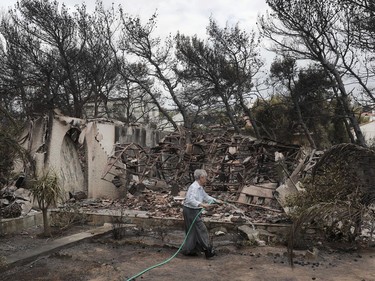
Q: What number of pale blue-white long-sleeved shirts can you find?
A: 1